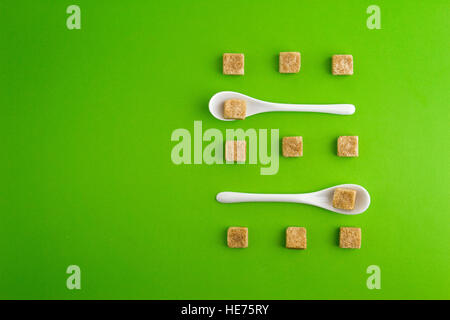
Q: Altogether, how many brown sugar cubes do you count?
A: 11